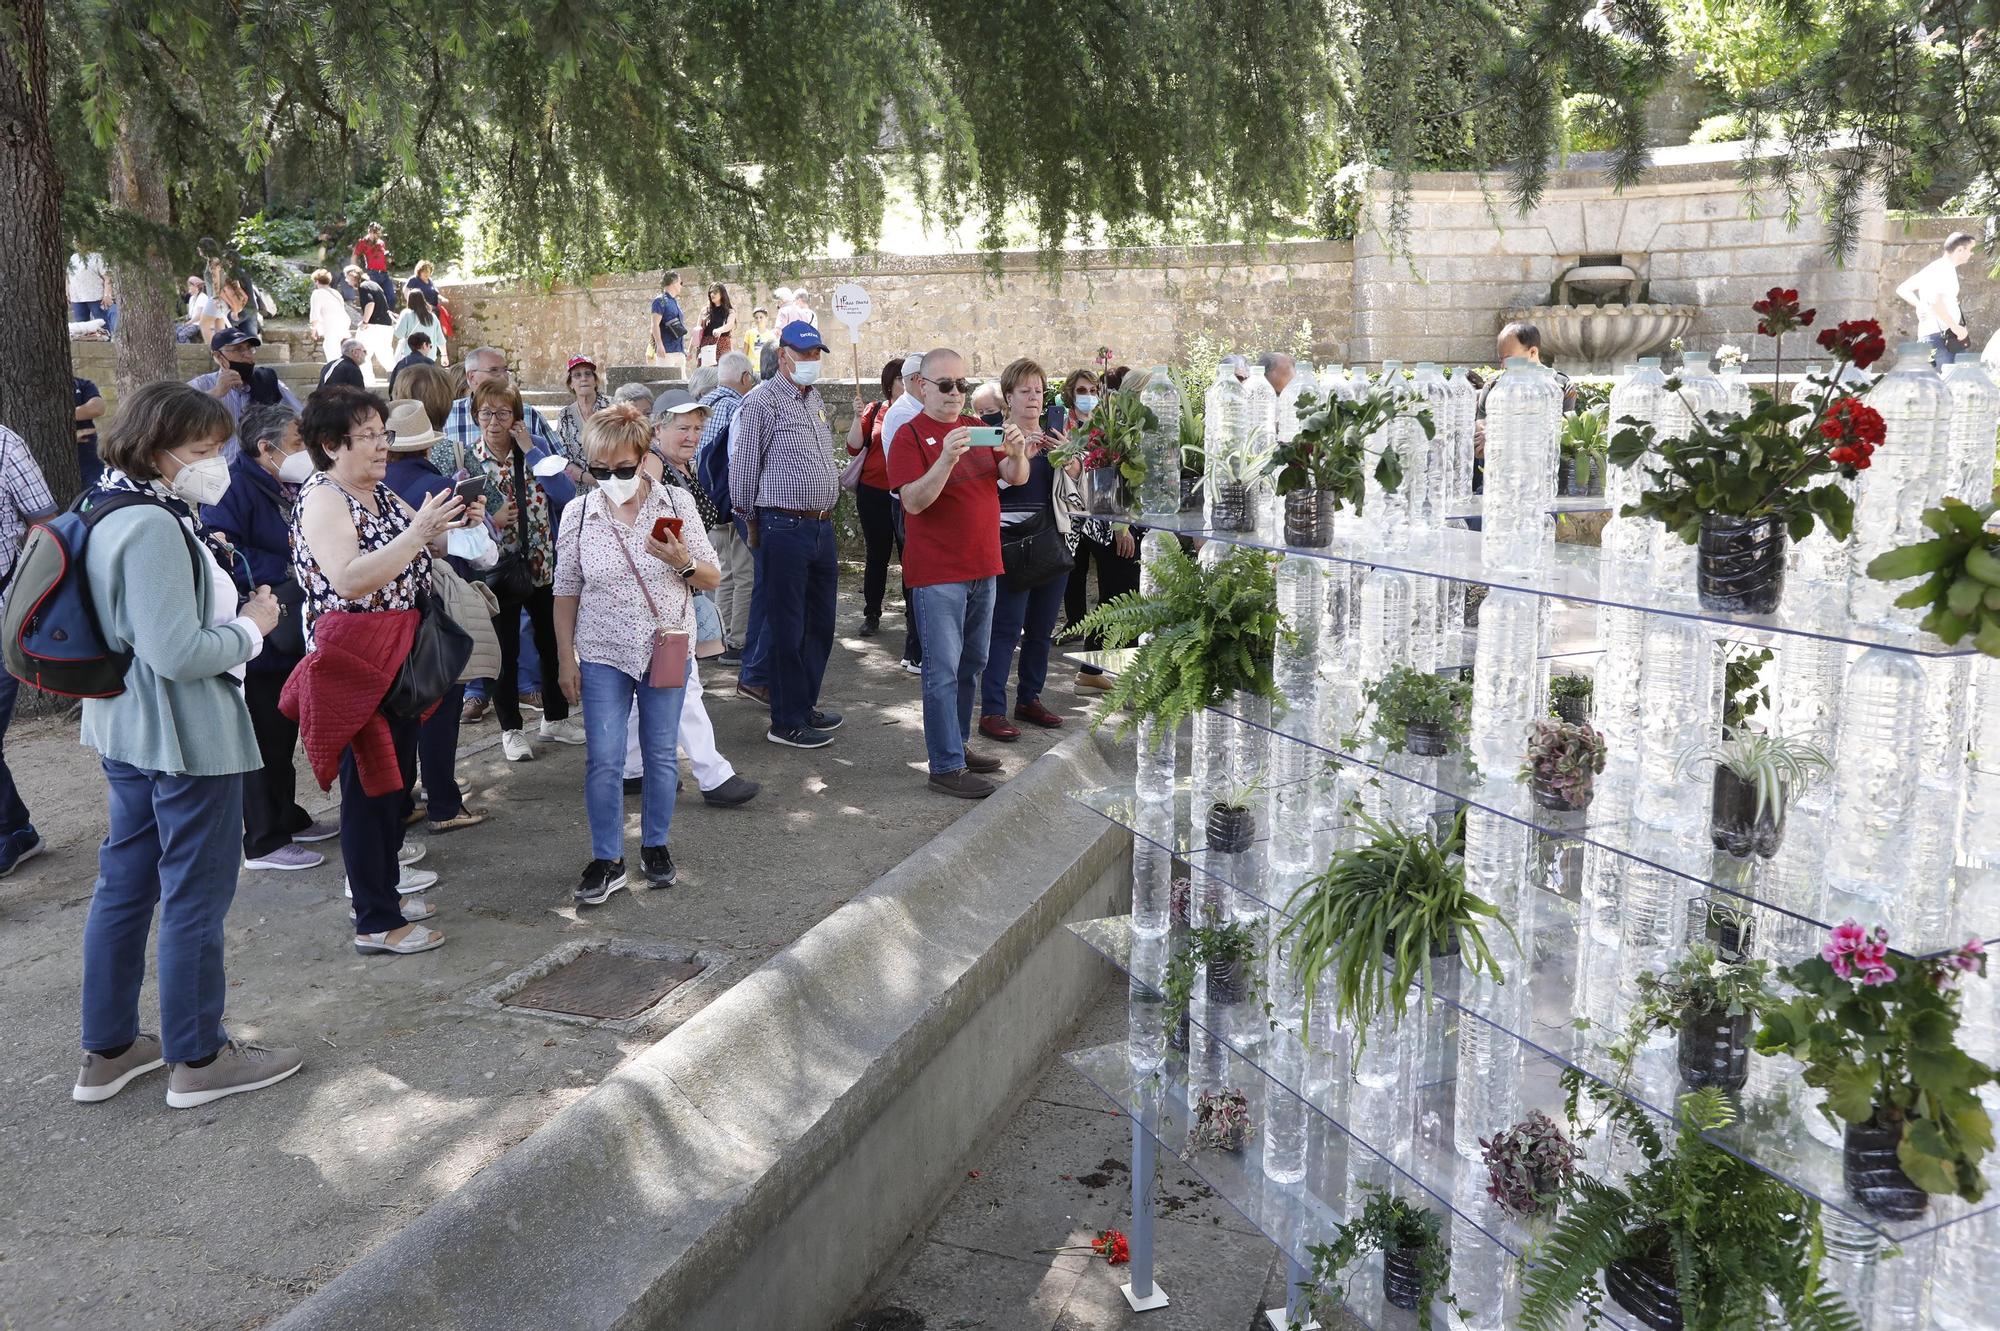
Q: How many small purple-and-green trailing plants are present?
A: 3